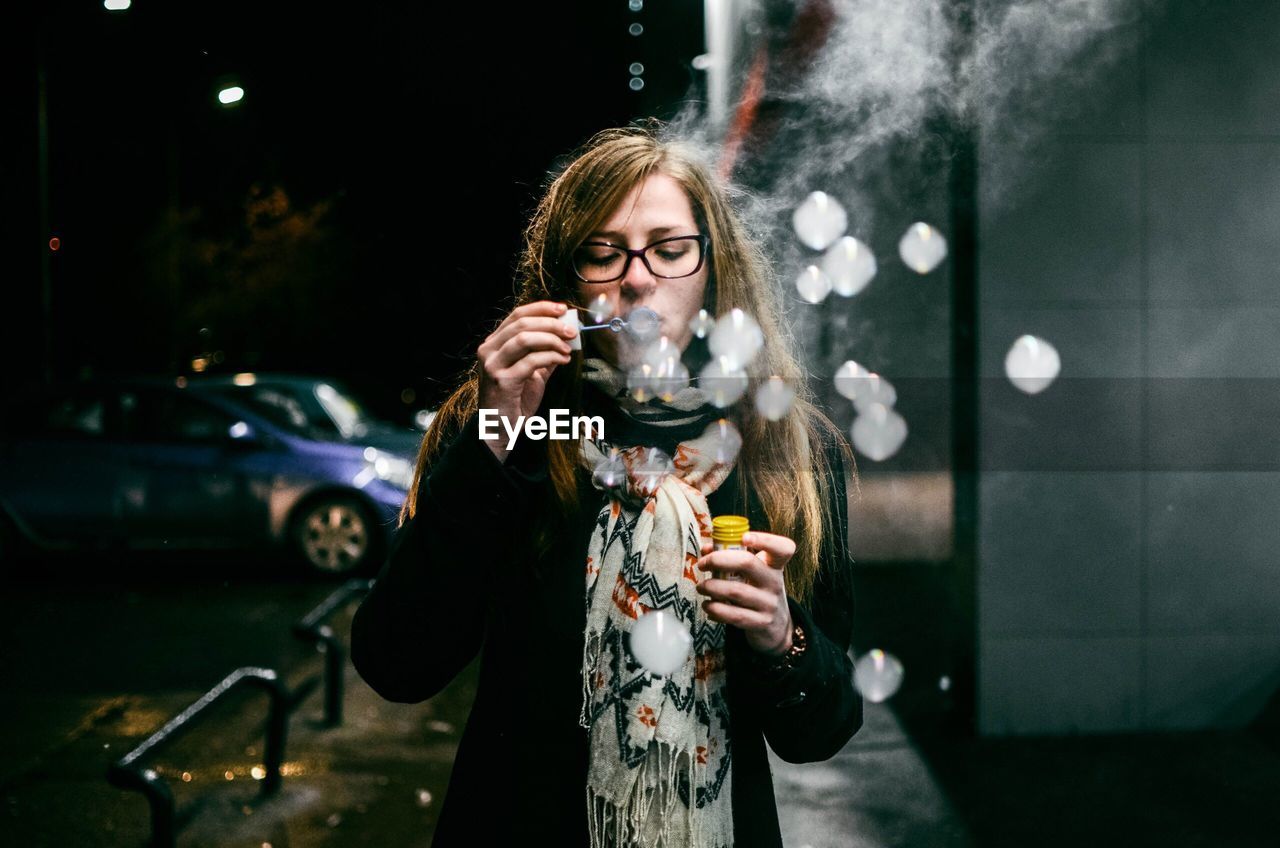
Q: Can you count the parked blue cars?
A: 1